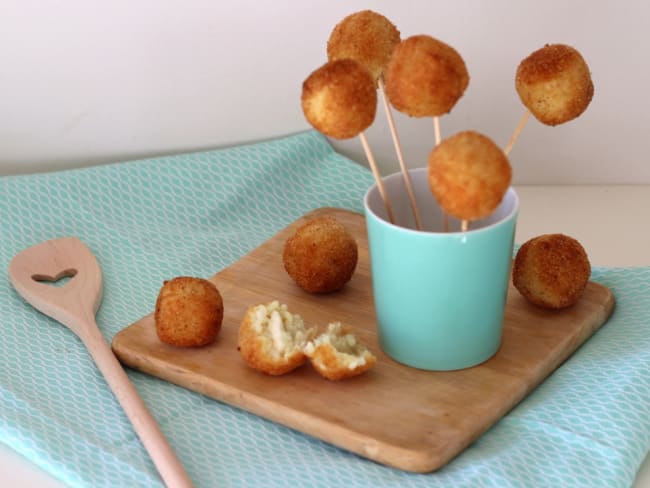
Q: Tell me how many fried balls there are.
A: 9